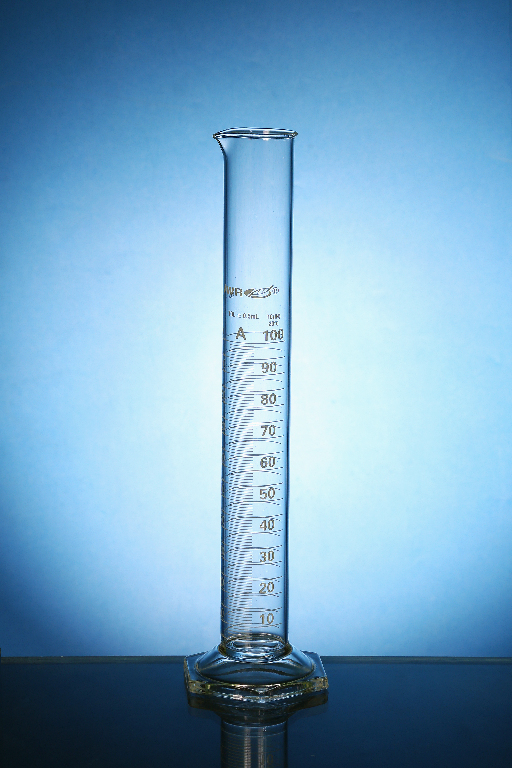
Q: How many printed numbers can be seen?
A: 10